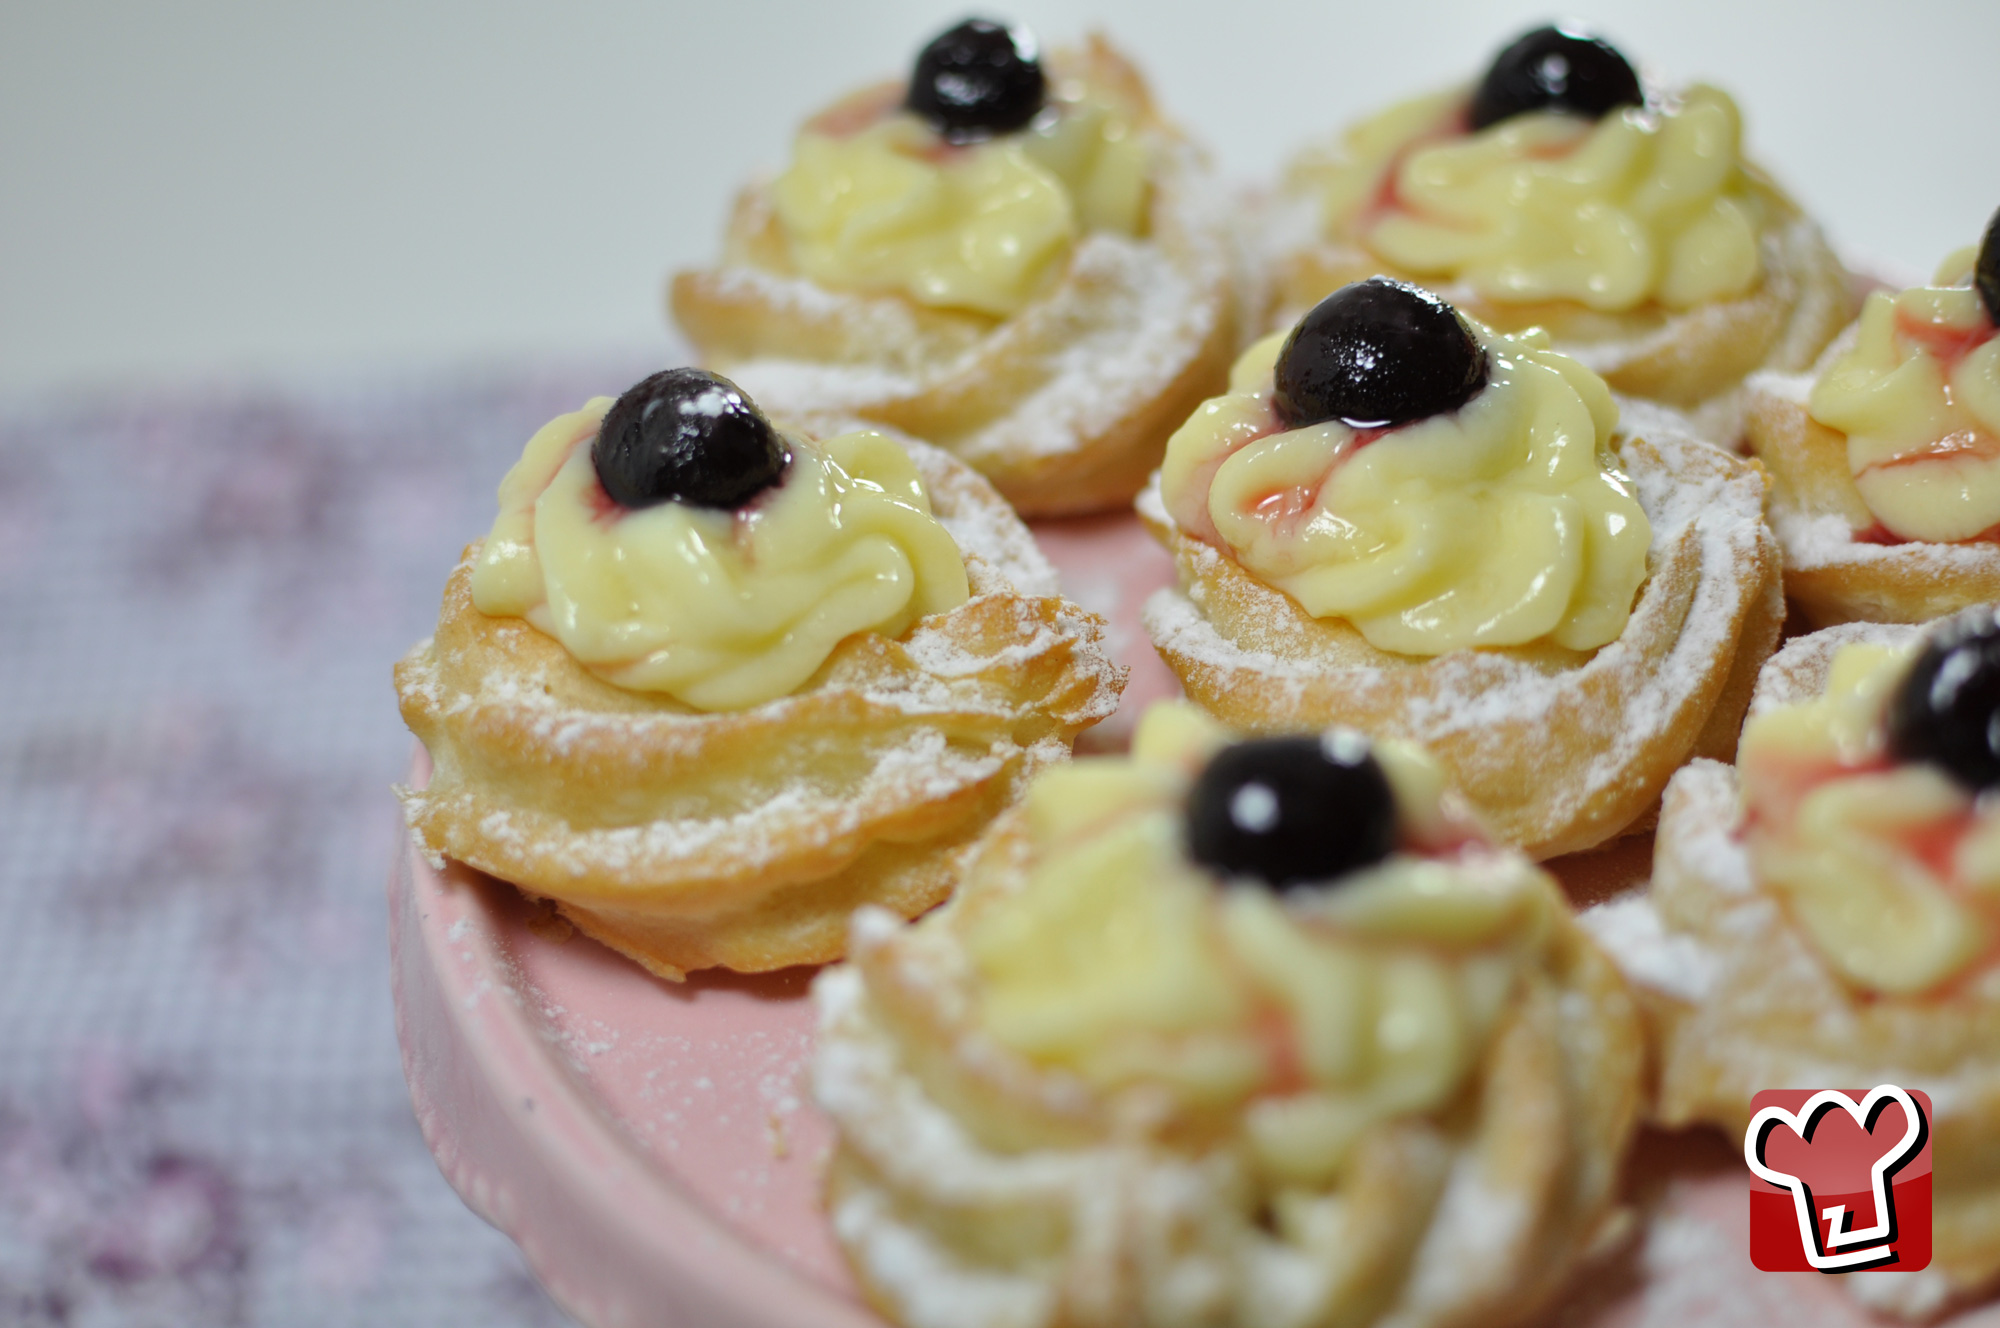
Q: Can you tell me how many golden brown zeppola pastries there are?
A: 7